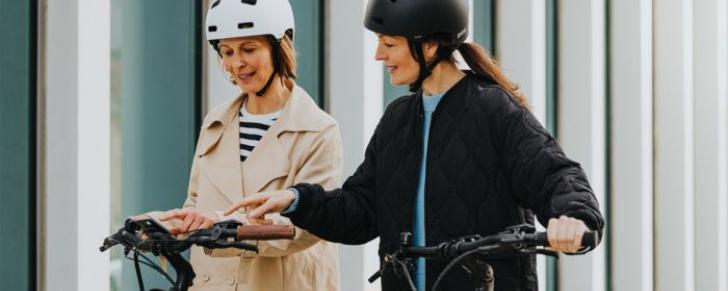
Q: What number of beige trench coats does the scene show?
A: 1